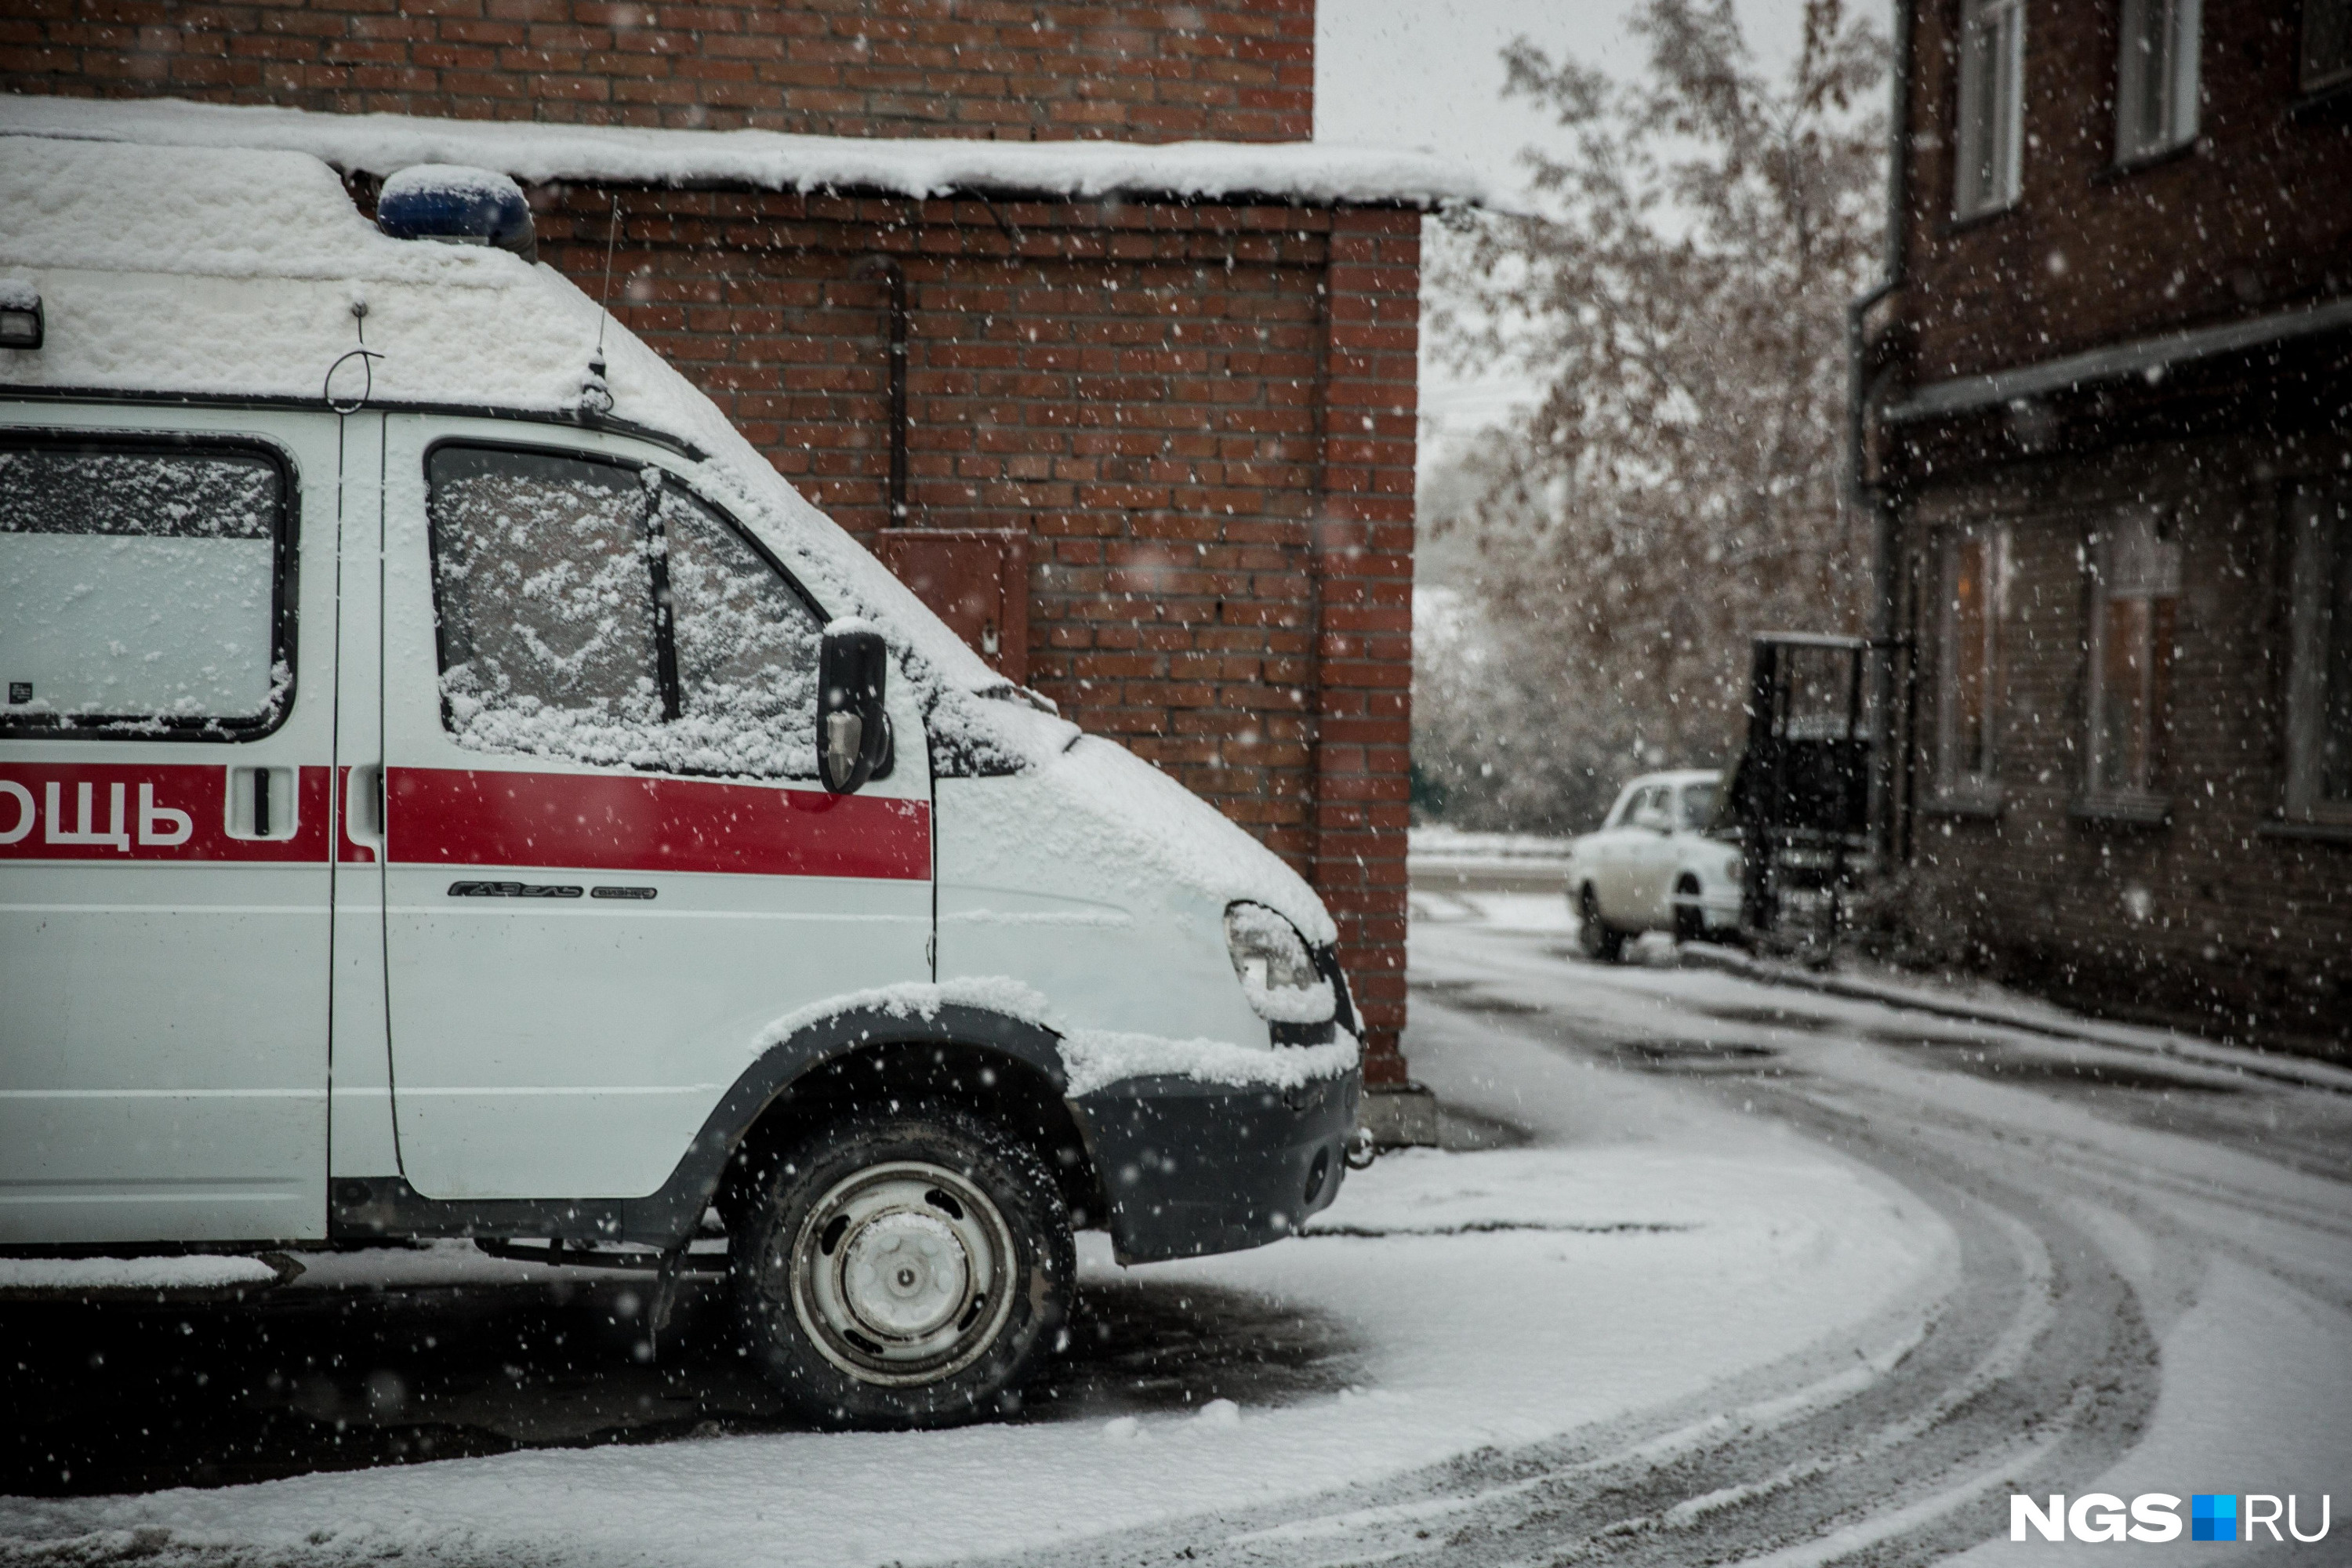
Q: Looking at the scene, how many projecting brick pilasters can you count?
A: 1